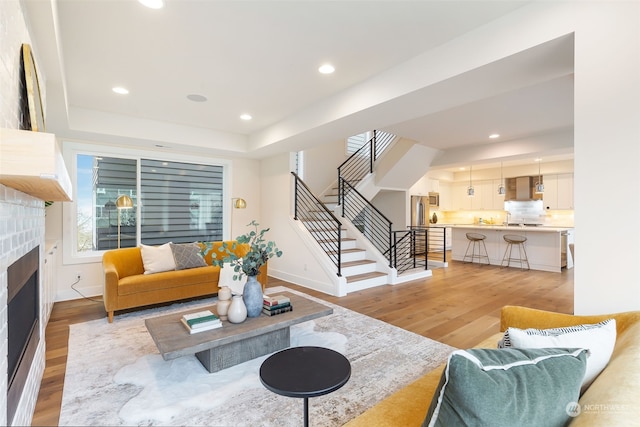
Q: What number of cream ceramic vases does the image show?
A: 2